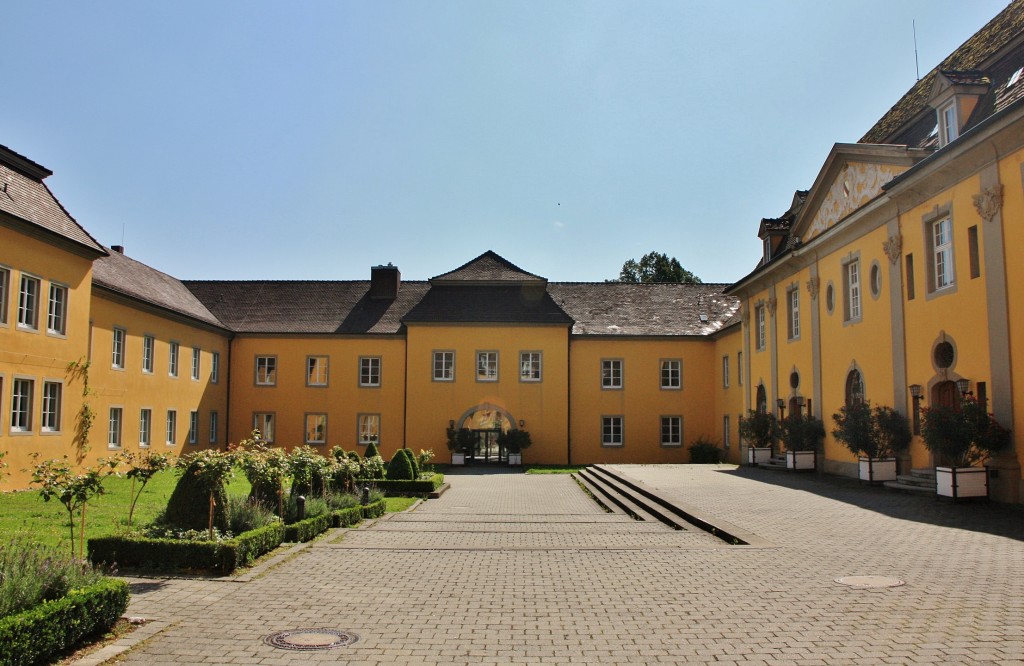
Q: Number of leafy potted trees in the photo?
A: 6